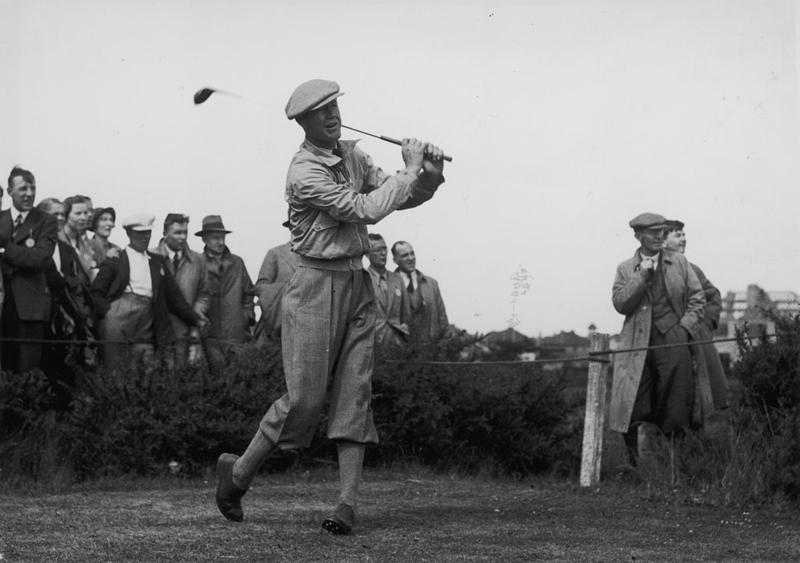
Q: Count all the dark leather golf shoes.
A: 2